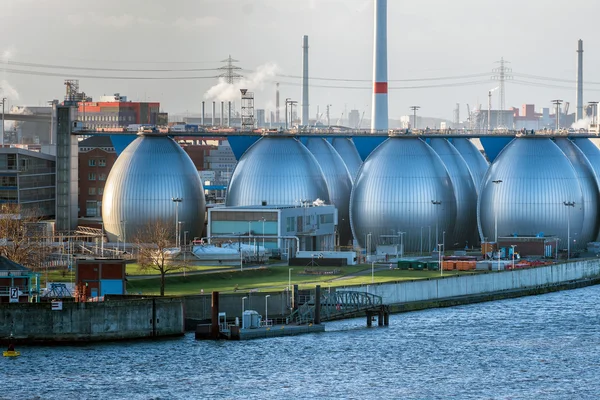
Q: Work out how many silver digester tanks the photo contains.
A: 10